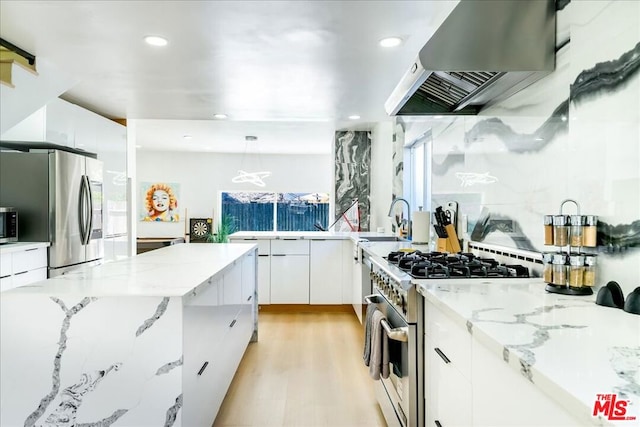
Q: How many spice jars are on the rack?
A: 8